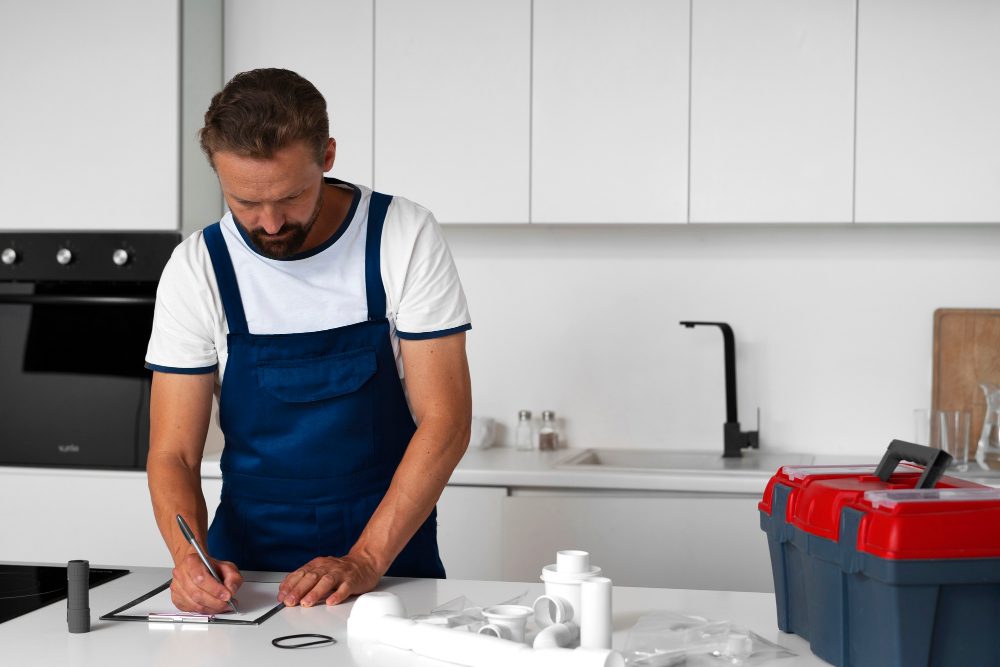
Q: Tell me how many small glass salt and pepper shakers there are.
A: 2